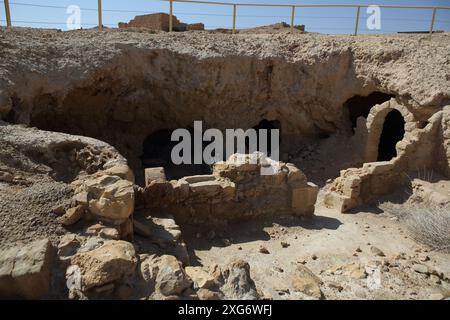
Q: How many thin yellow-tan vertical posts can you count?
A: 7